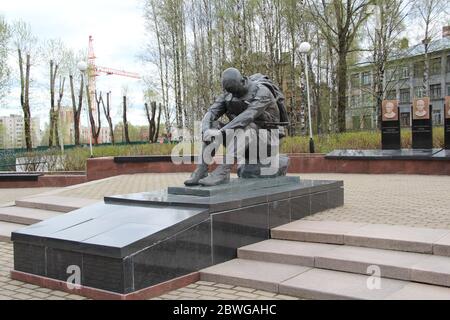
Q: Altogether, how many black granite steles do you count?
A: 3